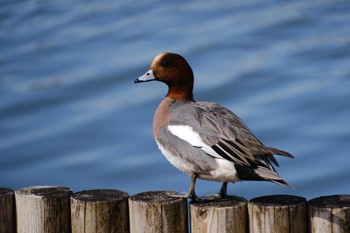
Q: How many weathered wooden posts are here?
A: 7